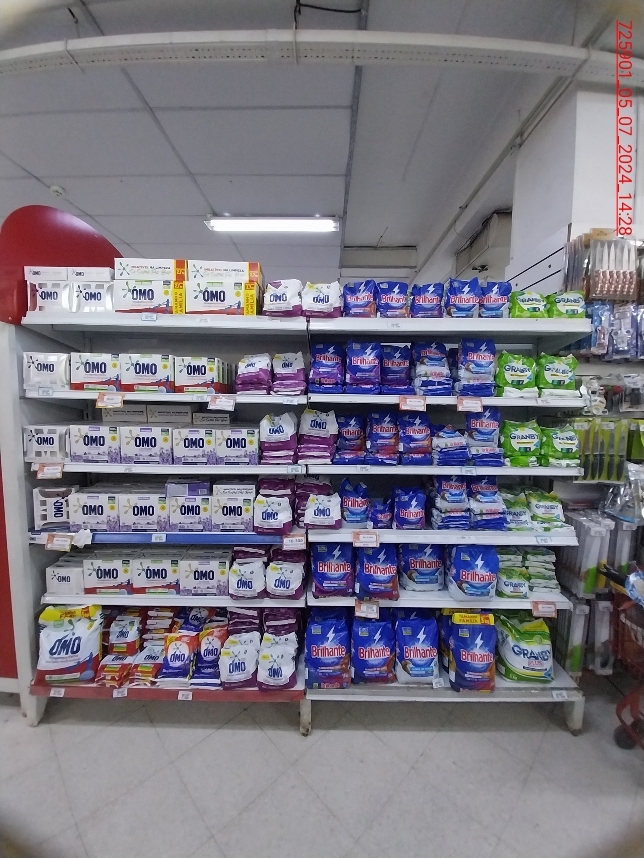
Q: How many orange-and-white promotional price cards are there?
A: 10